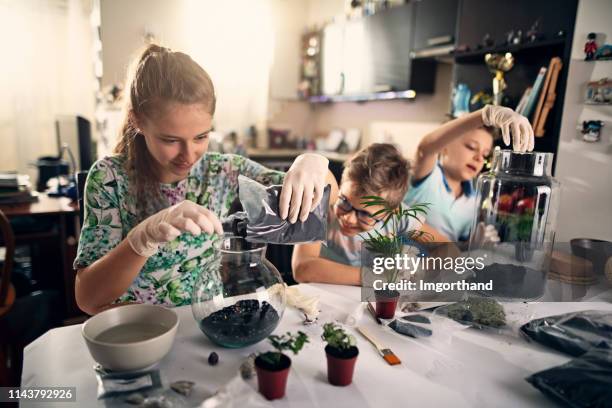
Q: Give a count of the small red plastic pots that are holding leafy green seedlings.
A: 3